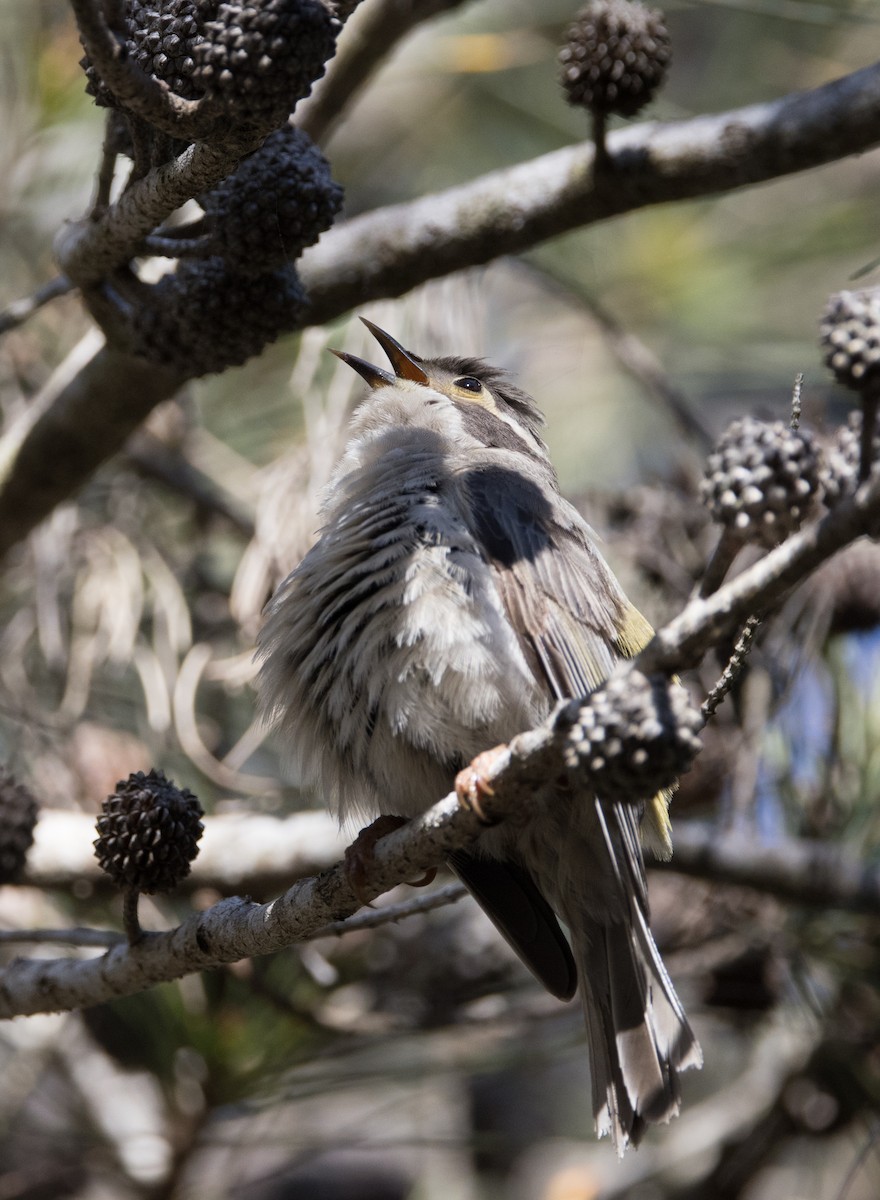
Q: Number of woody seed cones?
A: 11